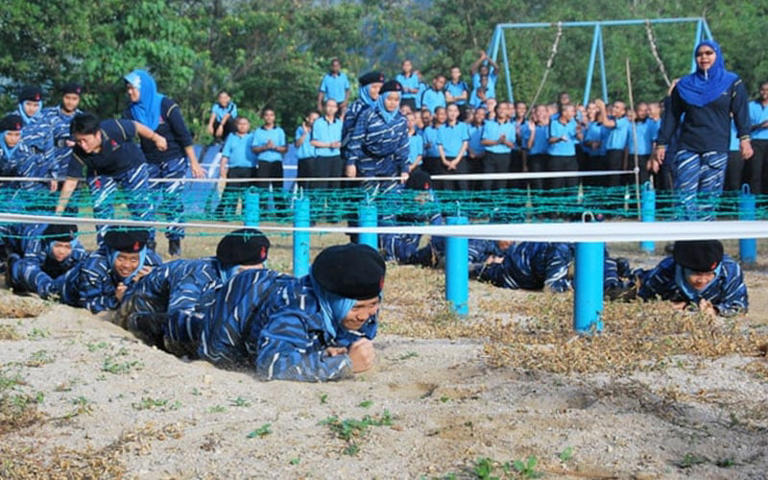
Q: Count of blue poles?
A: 7